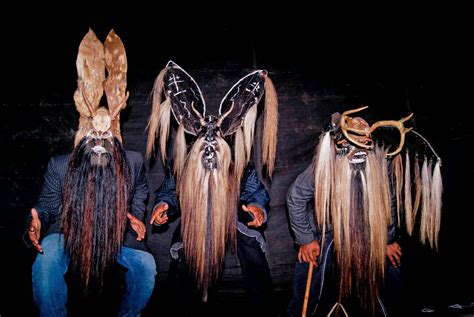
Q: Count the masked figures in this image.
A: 3